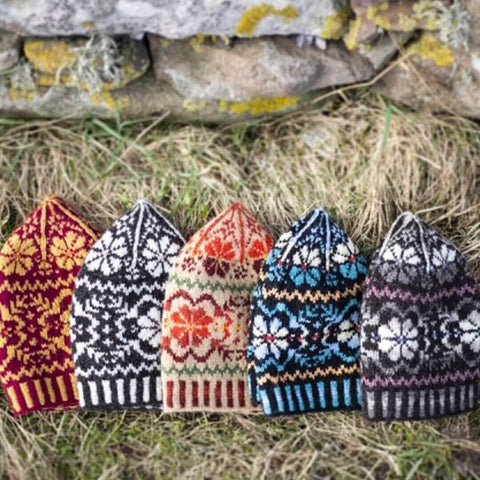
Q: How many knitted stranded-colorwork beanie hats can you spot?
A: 5